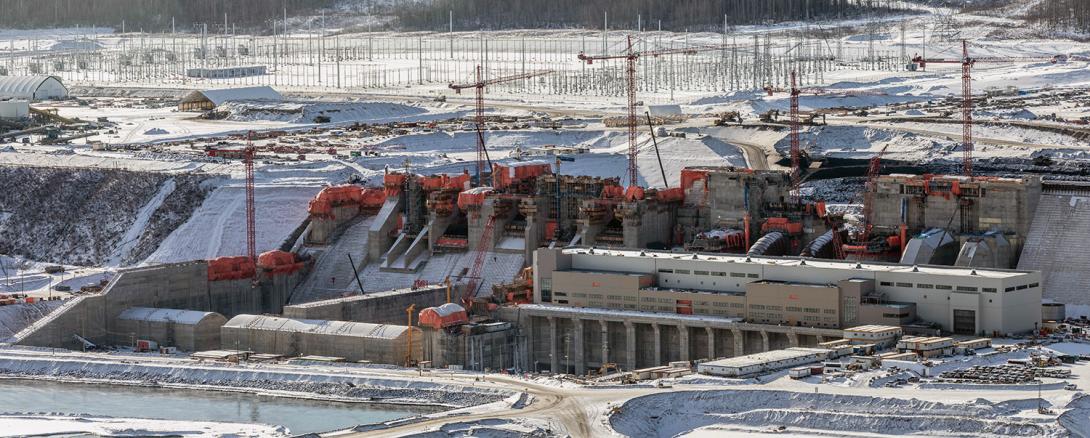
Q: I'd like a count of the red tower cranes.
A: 5